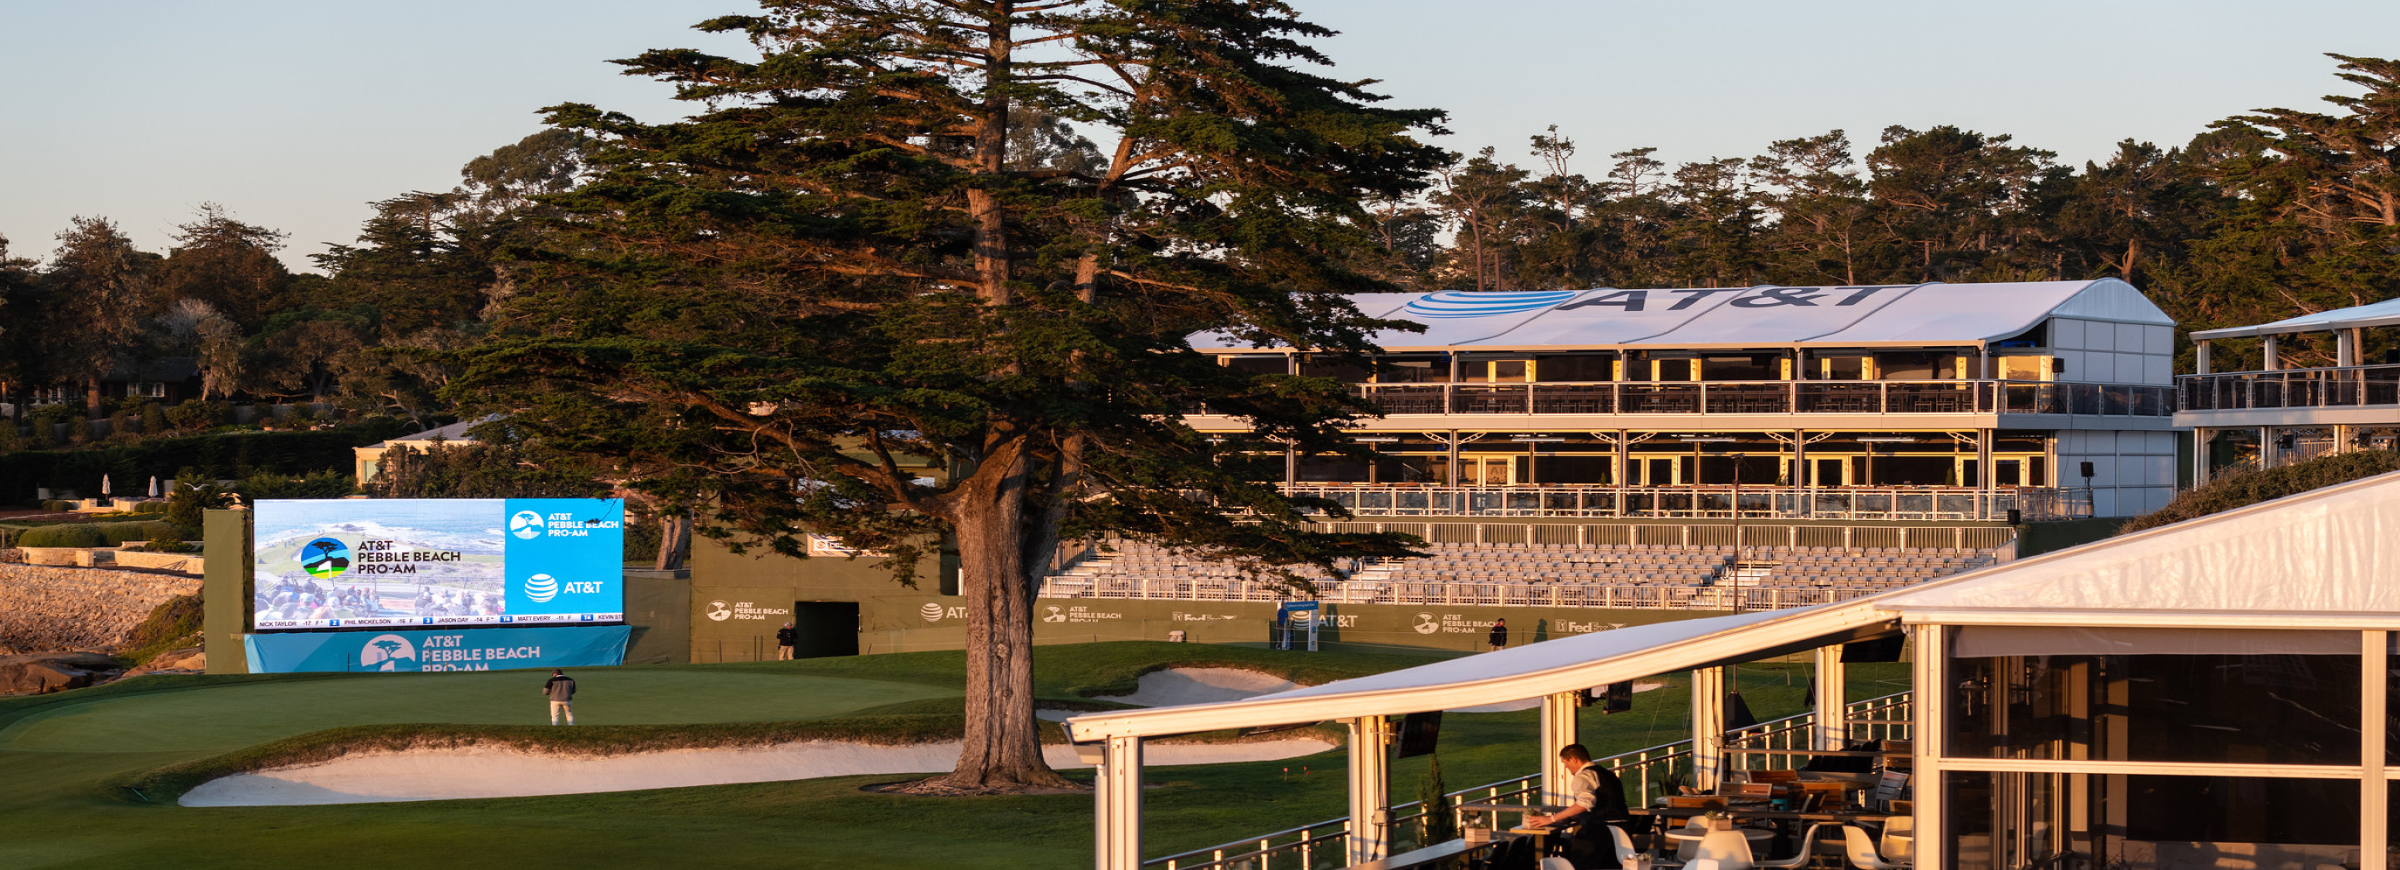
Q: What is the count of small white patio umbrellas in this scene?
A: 2